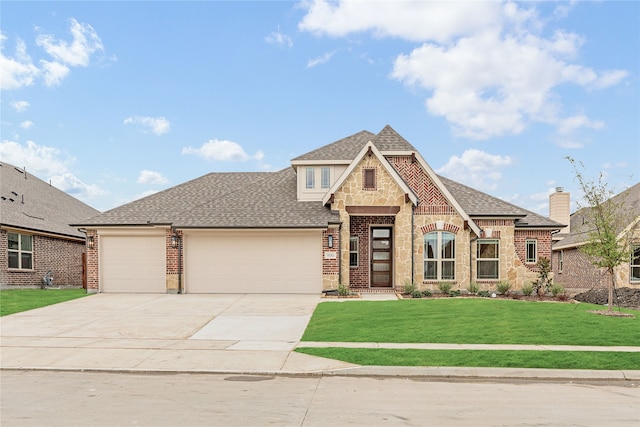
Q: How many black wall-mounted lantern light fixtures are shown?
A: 3